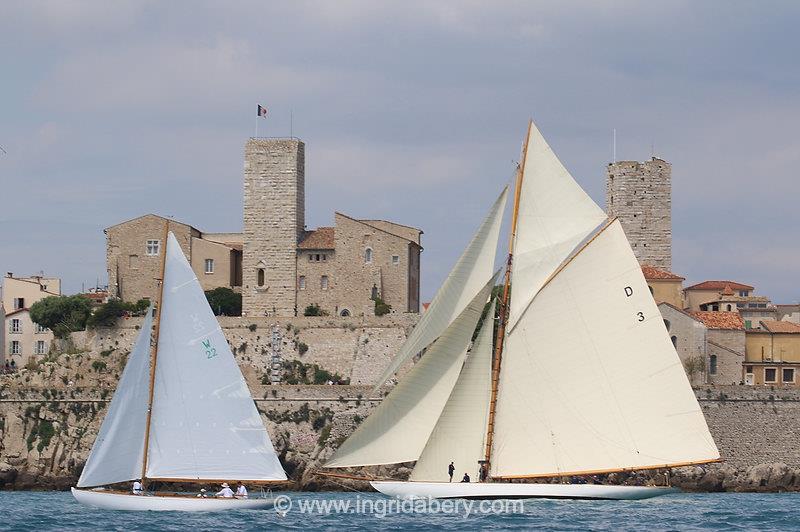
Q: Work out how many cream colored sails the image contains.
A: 5